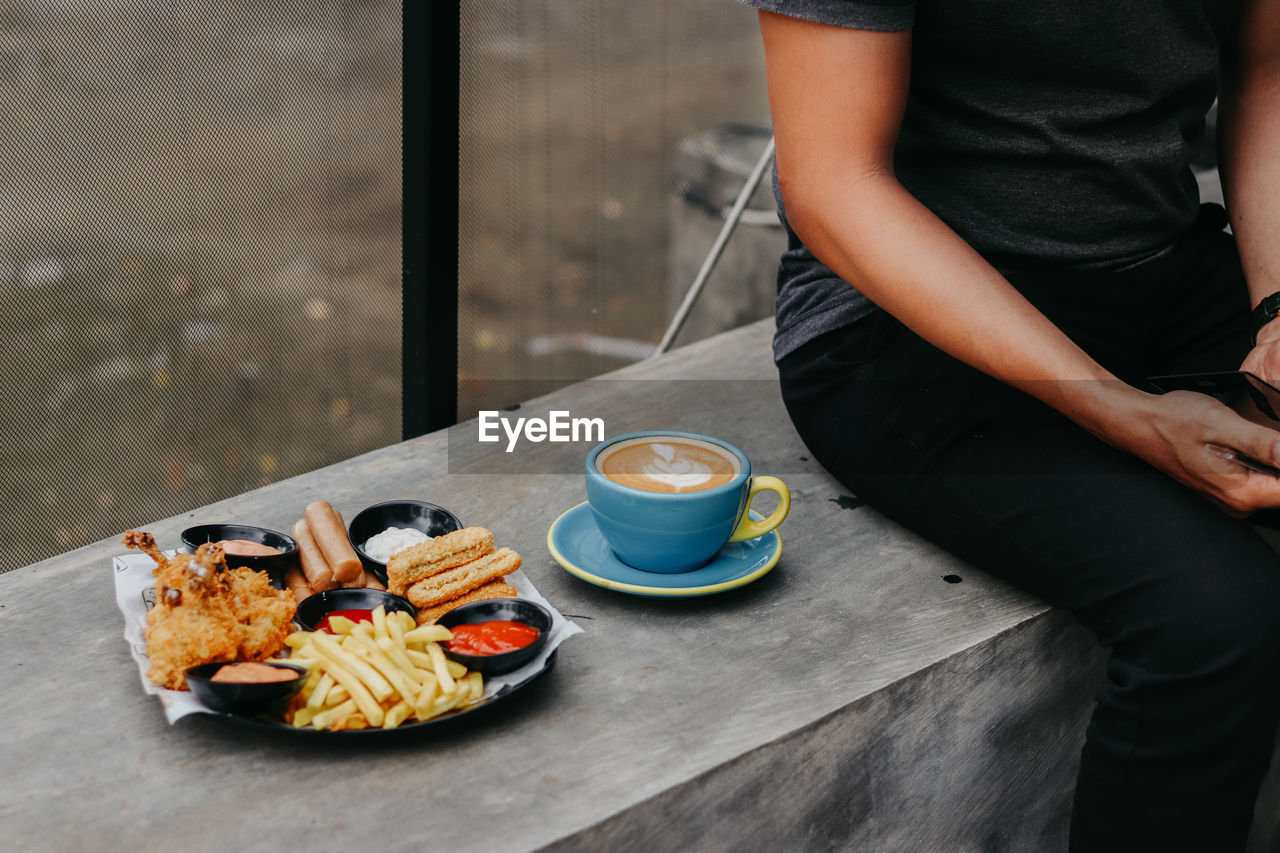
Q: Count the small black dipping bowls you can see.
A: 5